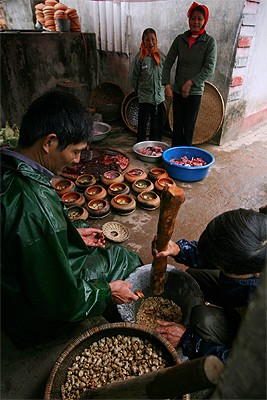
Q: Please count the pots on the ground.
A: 14